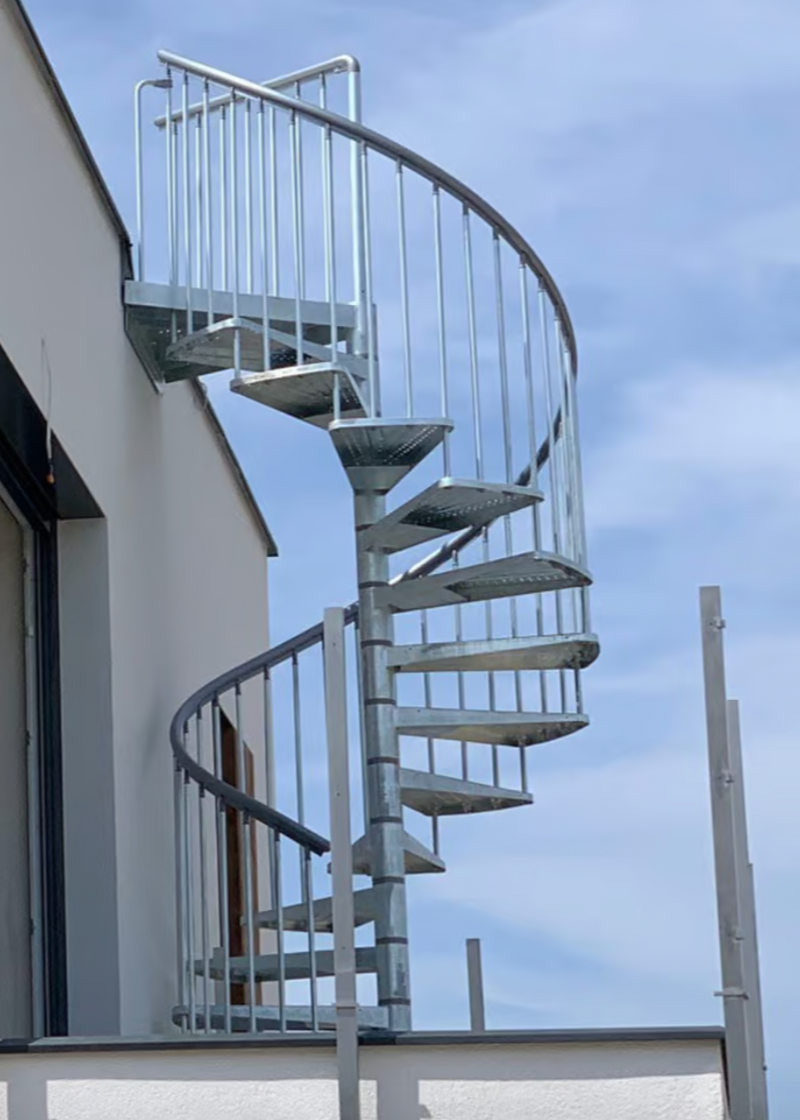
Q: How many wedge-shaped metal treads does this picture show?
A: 12